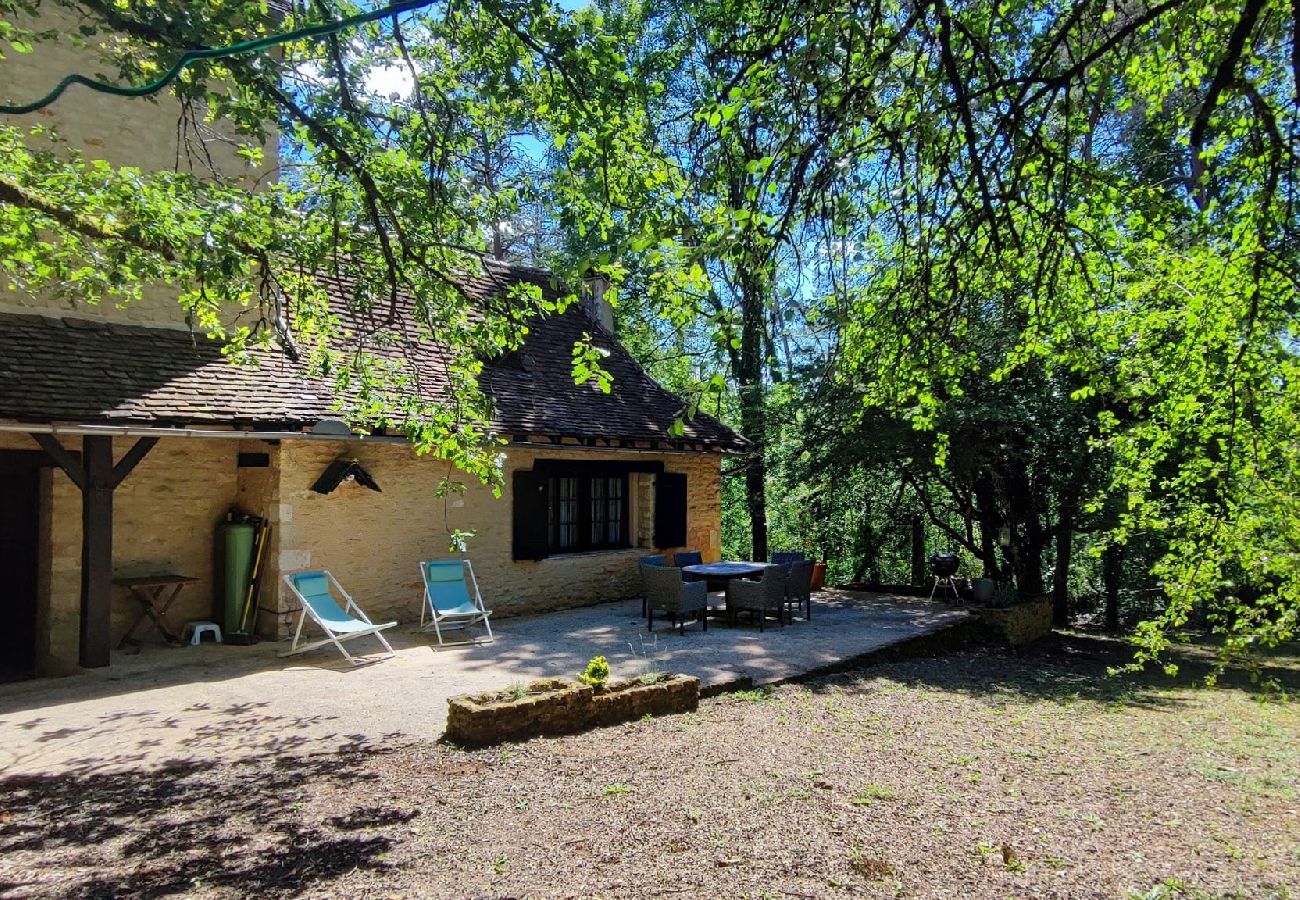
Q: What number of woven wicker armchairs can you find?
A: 6